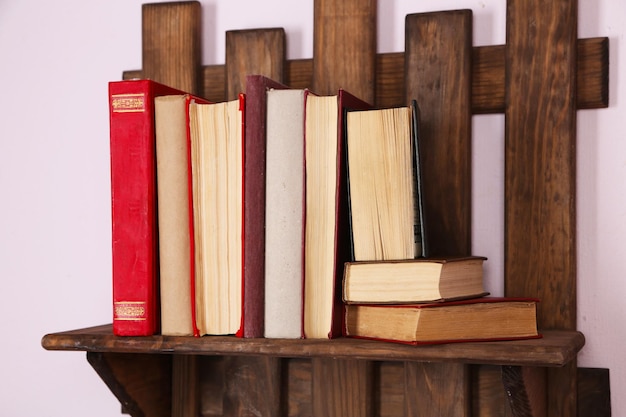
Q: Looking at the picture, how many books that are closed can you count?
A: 9